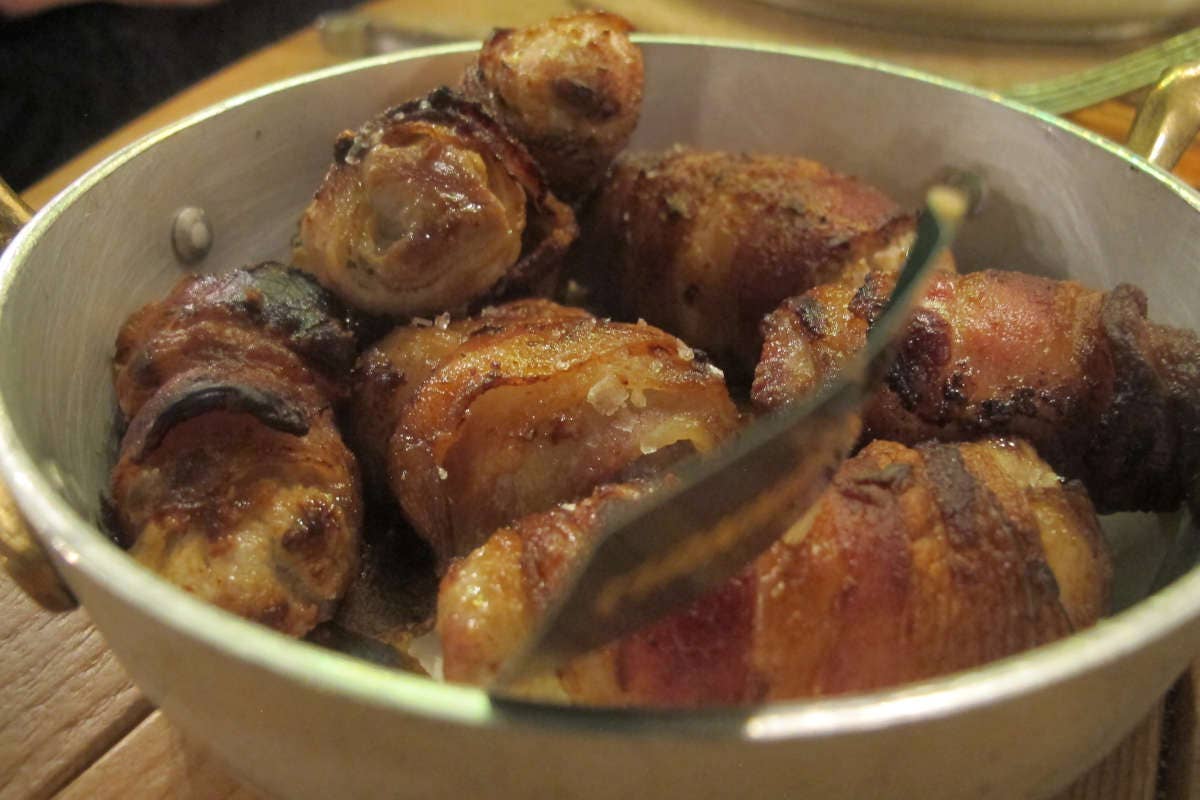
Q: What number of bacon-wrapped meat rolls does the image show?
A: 7